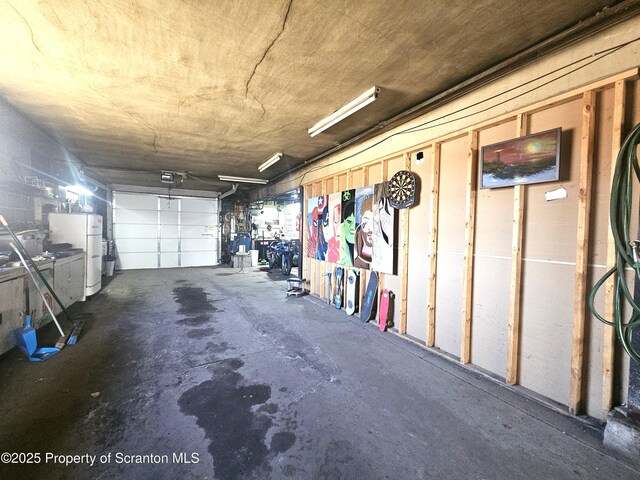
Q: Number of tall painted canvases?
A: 6